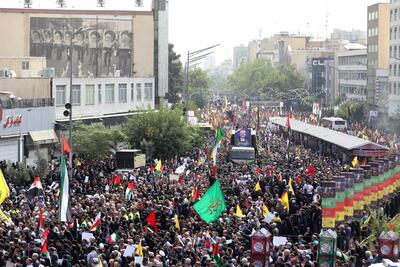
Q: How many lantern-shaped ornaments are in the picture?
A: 3